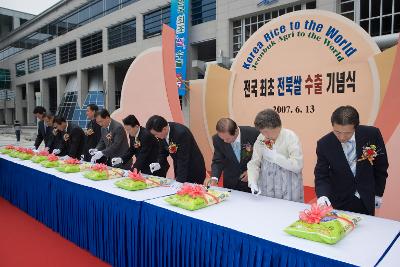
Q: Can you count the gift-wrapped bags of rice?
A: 10